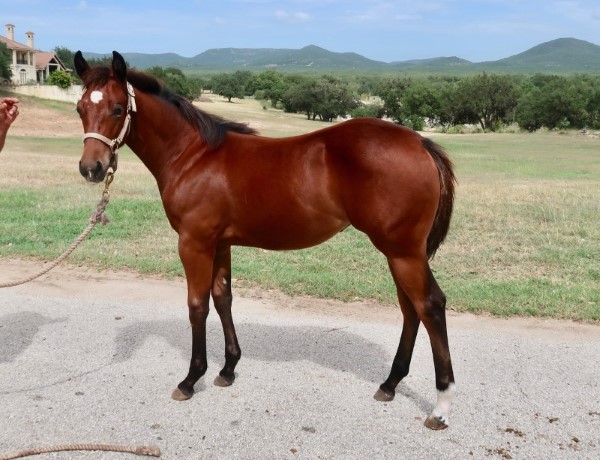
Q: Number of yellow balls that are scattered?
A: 0